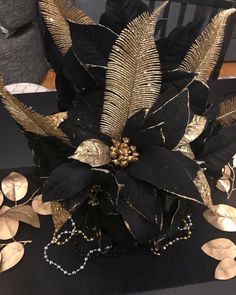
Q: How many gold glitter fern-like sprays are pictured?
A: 5